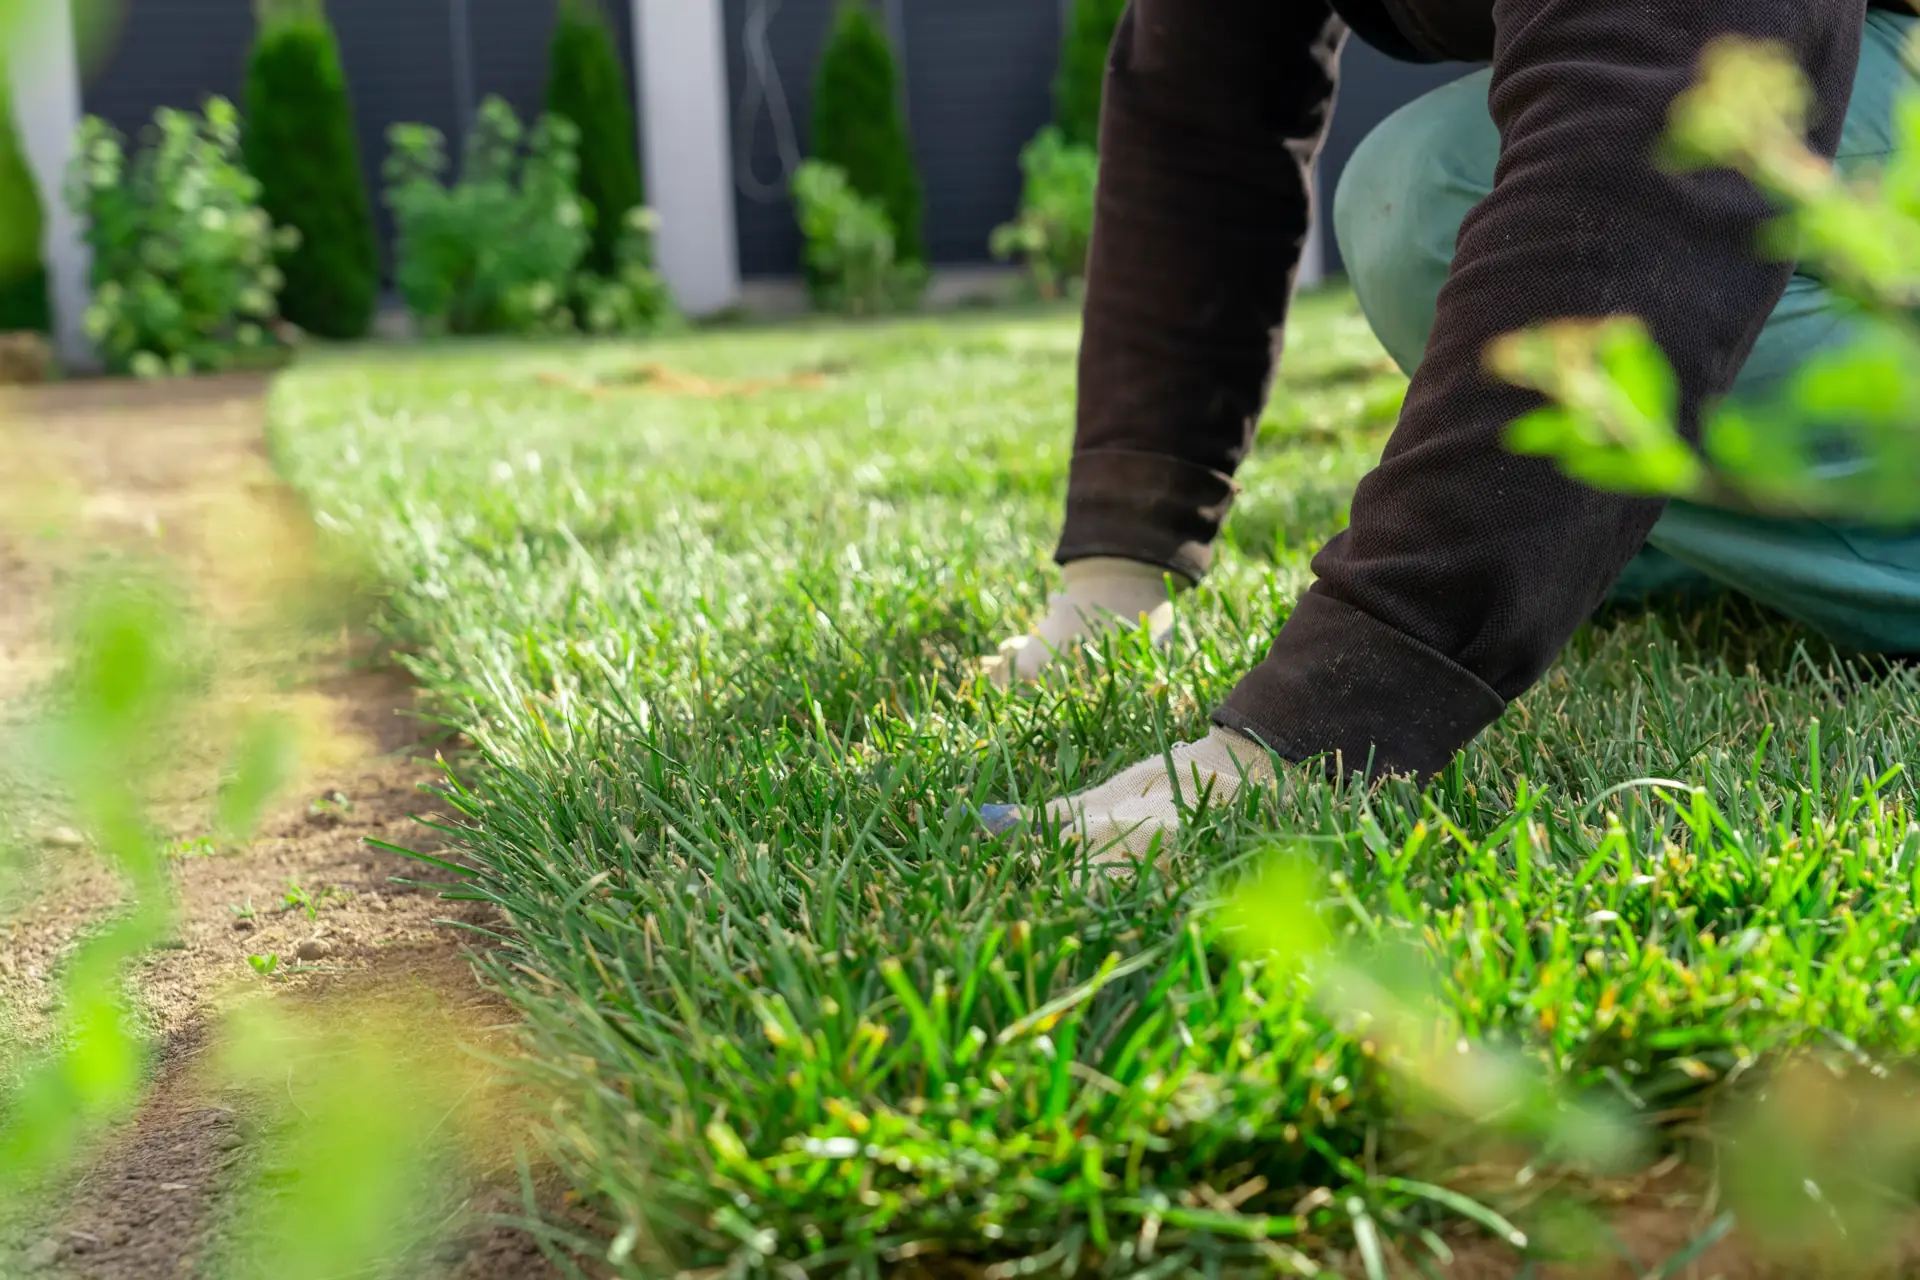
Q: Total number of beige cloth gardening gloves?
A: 2